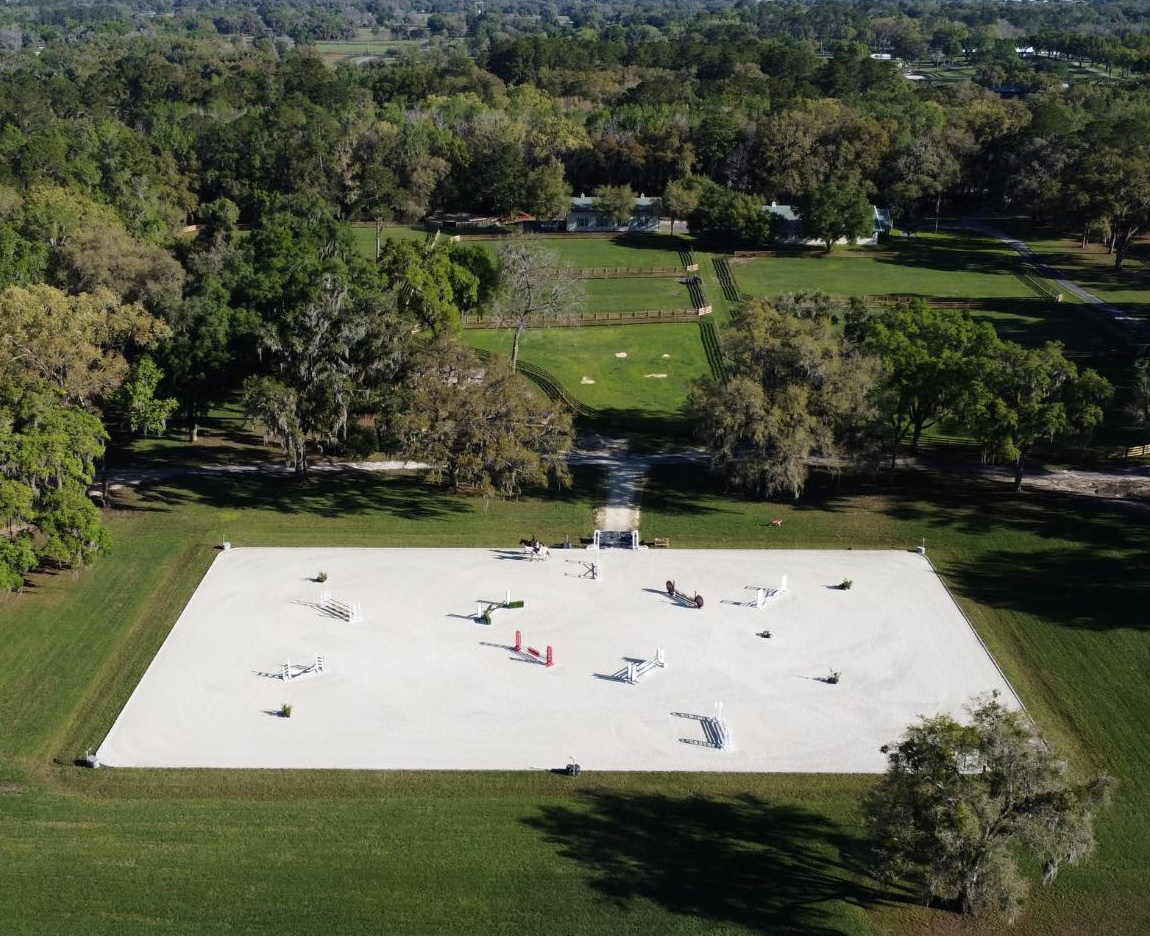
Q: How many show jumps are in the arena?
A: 9